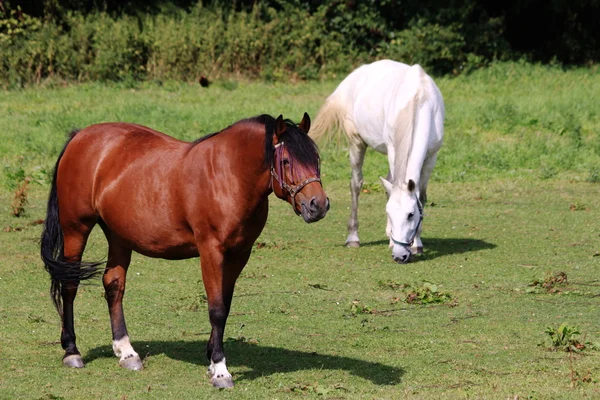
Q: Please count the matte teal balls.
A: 0